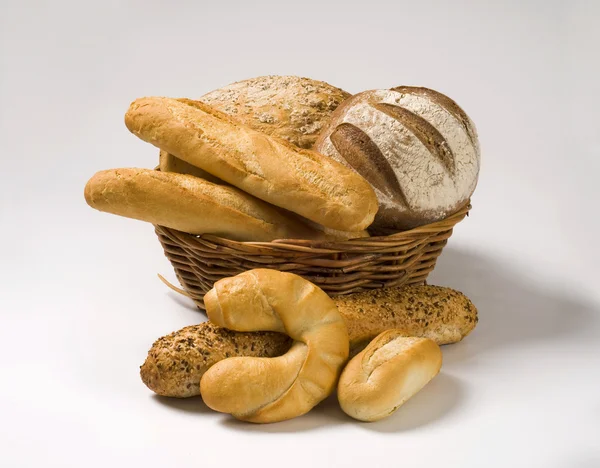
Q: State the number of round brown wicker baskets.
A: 1